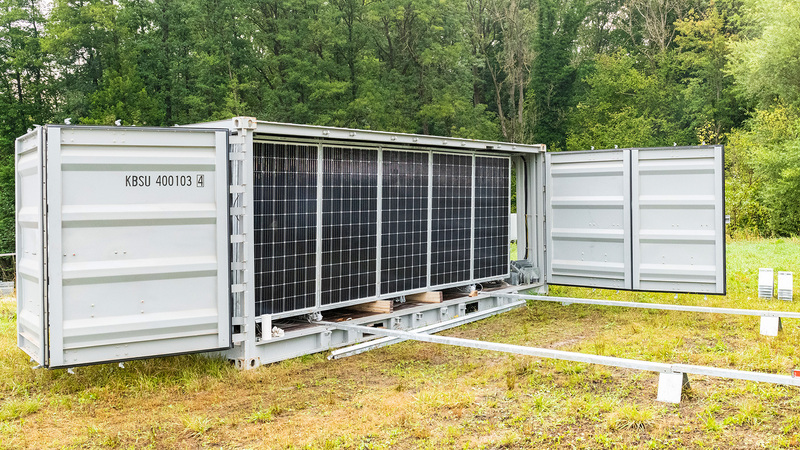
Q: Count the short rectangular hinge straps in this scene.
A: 9